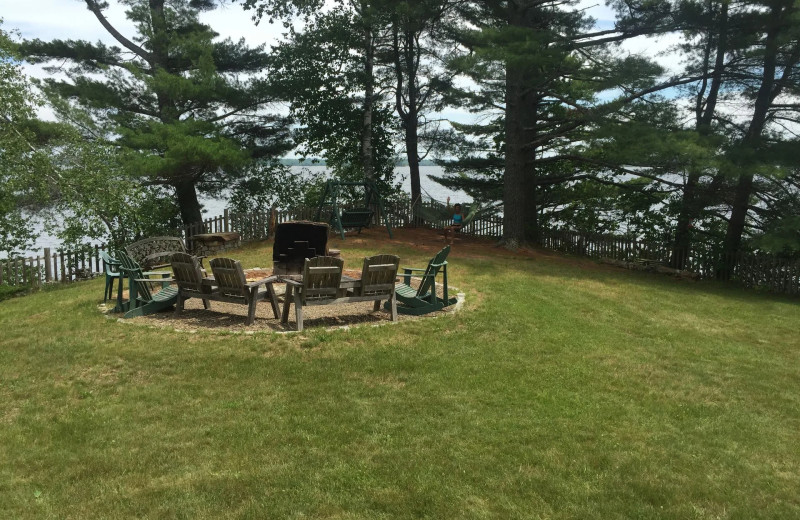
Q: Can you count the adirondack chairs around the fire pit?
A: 6